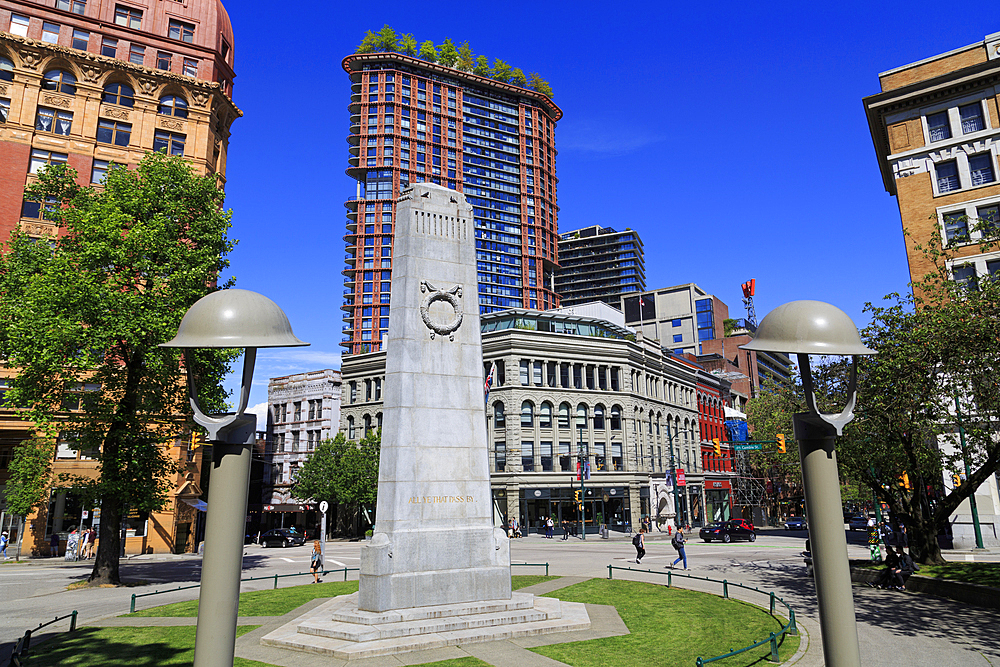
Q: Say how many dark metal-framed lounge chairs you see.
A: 0